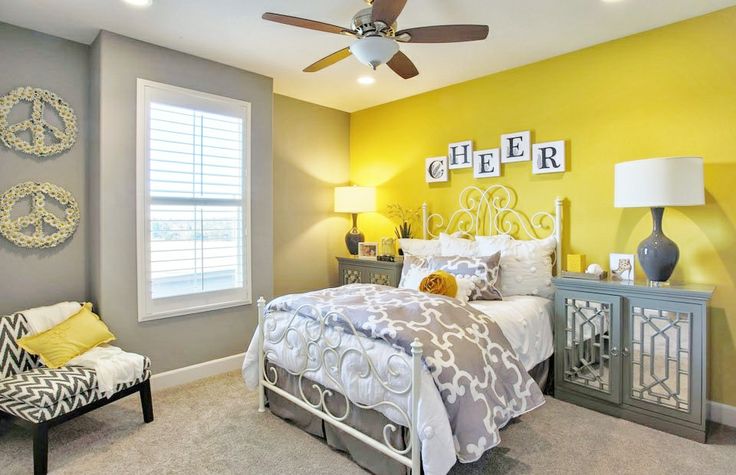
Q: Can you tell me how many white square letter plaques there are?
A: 5